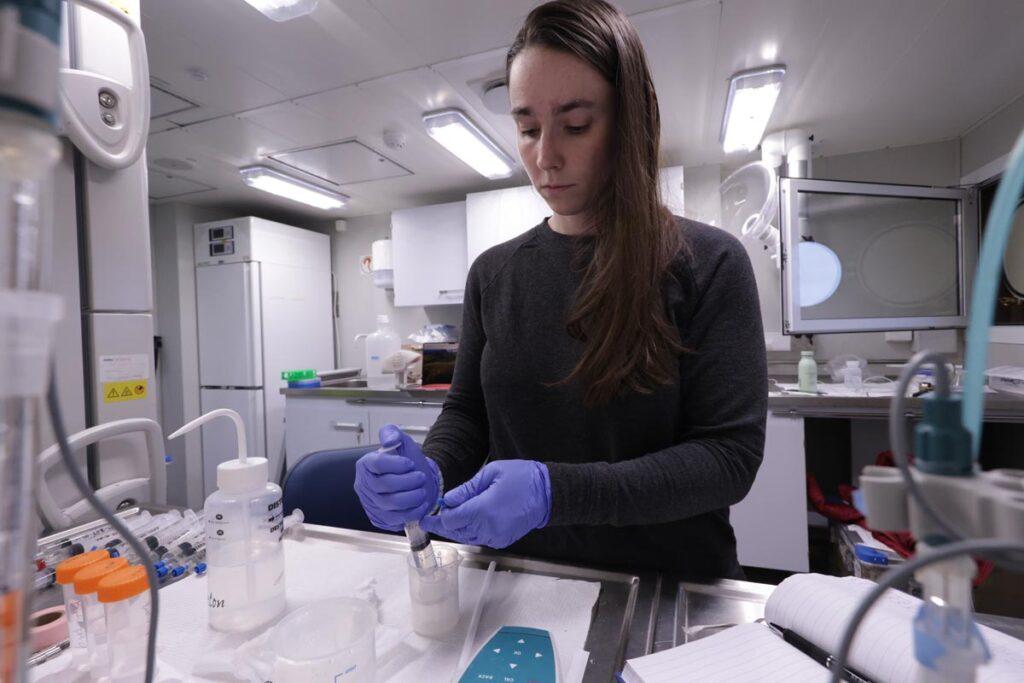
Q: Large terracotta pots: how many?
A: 0